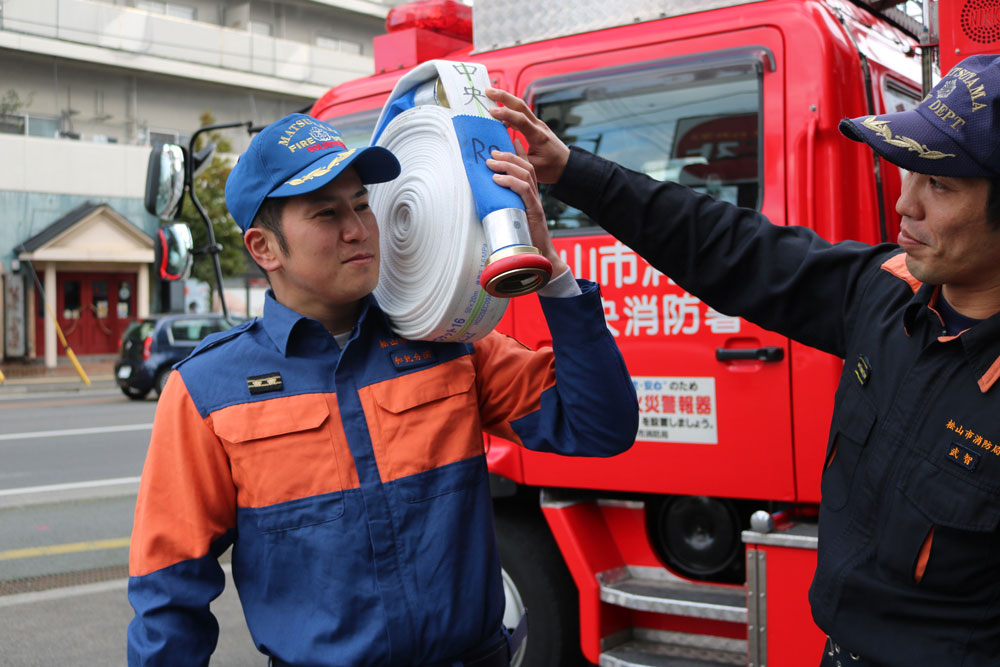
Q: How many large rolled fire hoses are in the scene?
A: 1